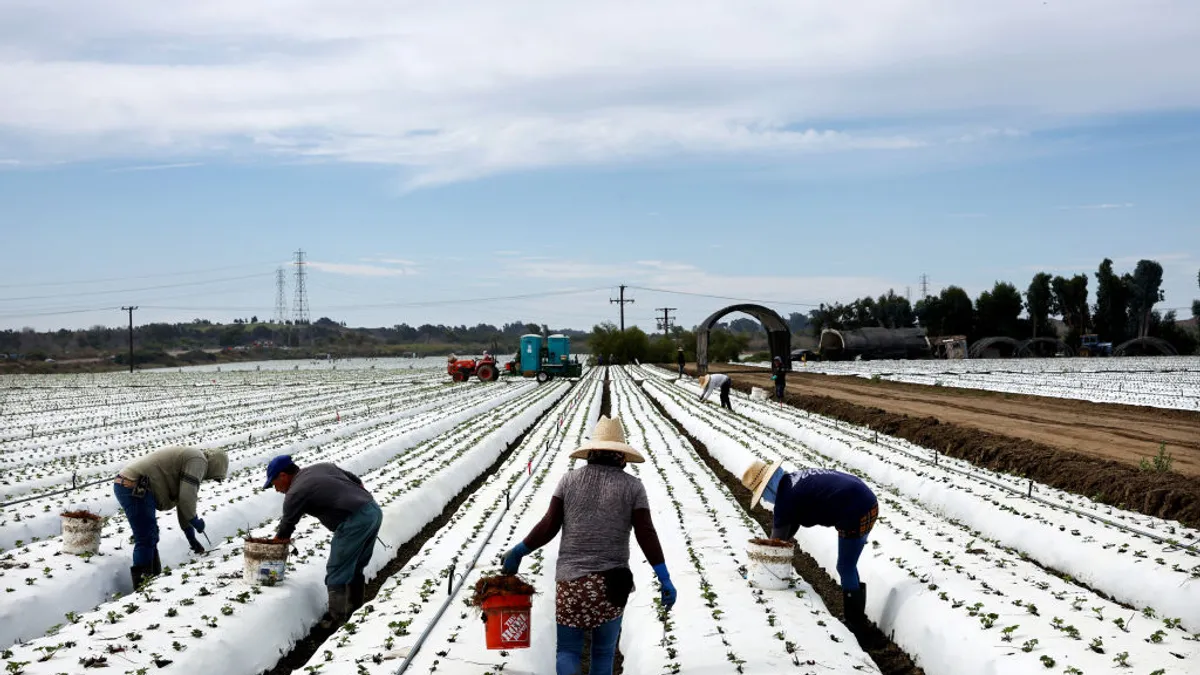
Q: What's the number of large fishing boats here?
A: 0